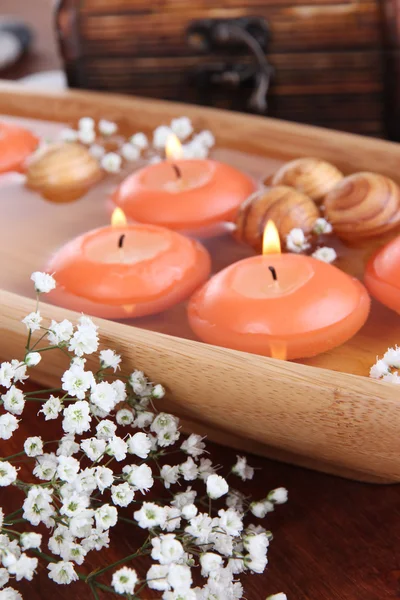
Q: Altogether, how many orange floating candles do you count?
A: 5